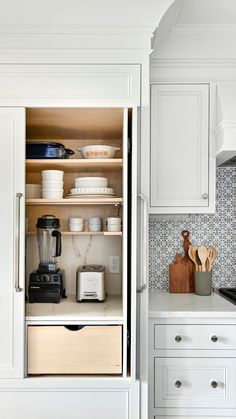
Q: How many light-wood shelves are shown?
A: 3